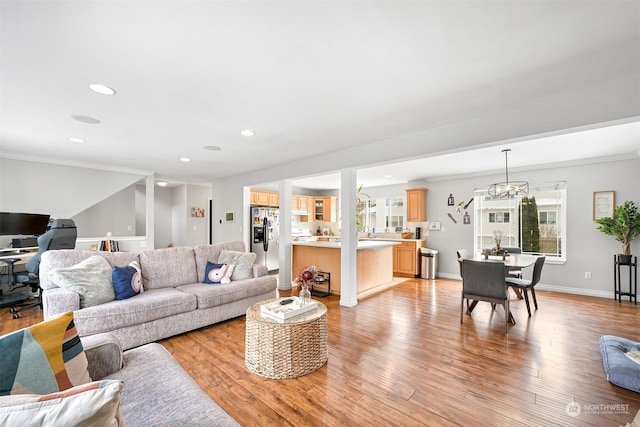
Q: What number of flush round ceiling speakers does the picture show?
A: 2